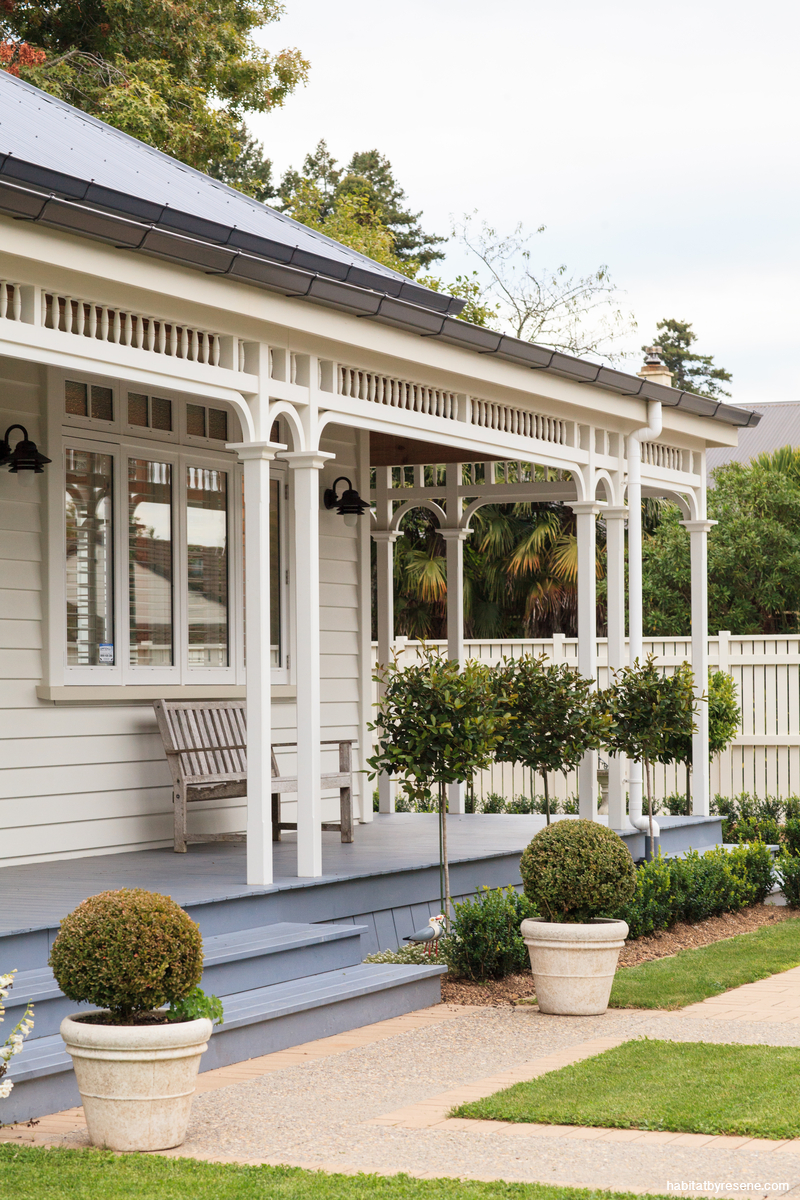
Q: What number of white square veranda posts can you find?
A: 7